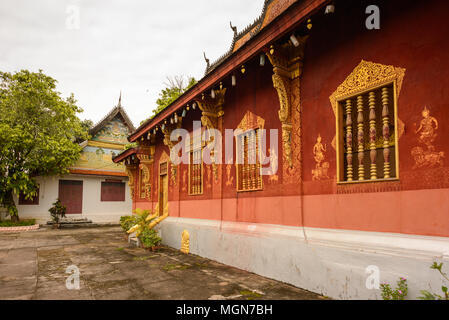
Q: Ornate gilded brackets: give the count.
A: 5